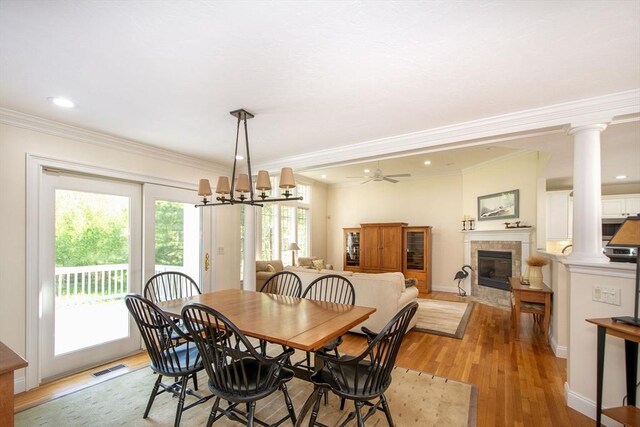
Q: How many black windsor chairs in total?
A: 6